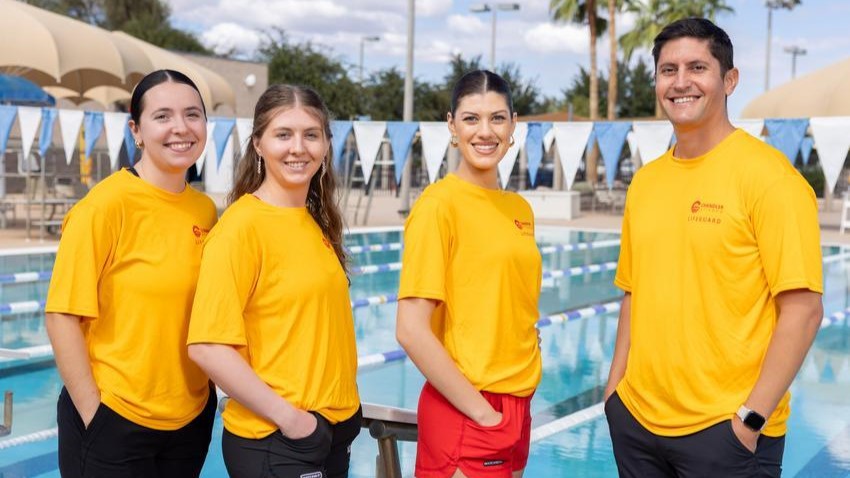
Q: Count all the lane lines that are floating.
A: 5